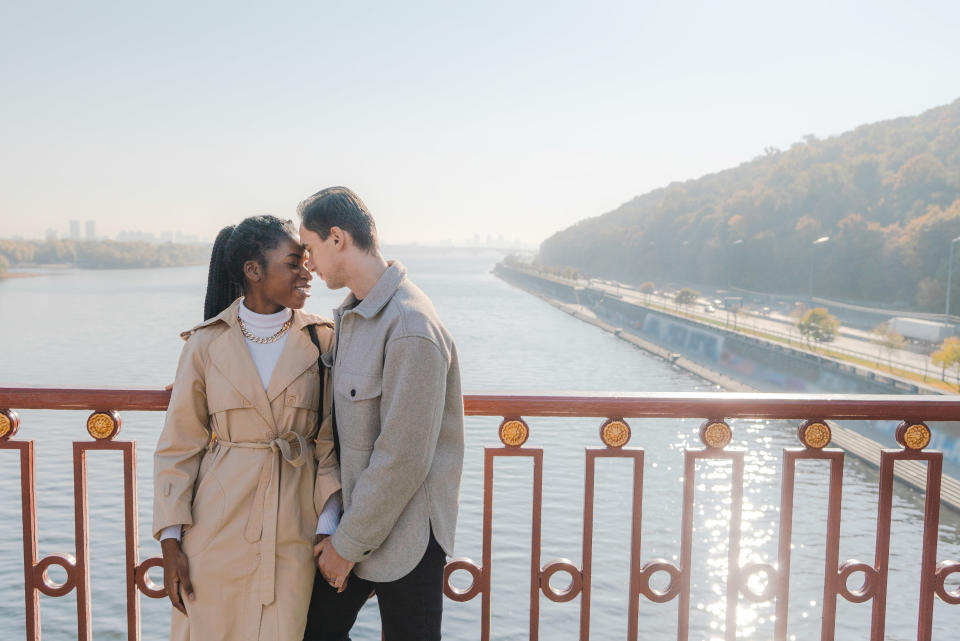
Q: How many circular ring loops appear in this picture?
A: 8